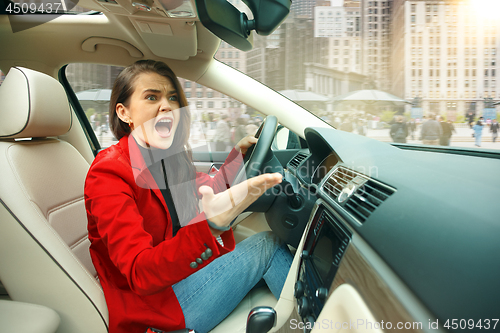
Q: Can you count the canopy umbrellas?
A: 3